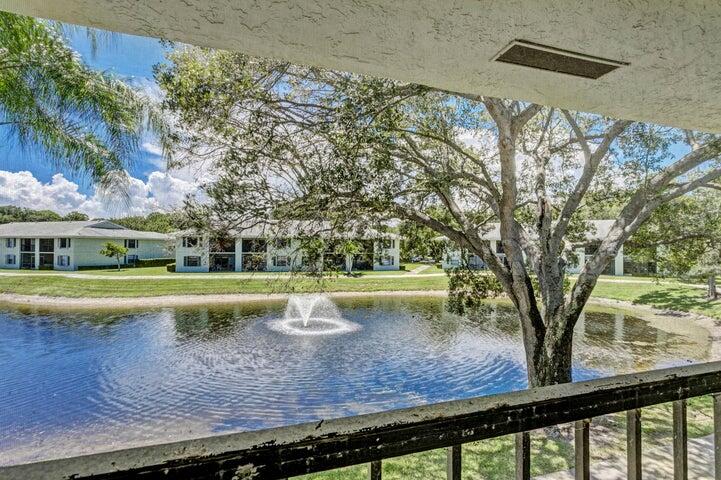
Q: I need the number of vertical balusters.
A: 7